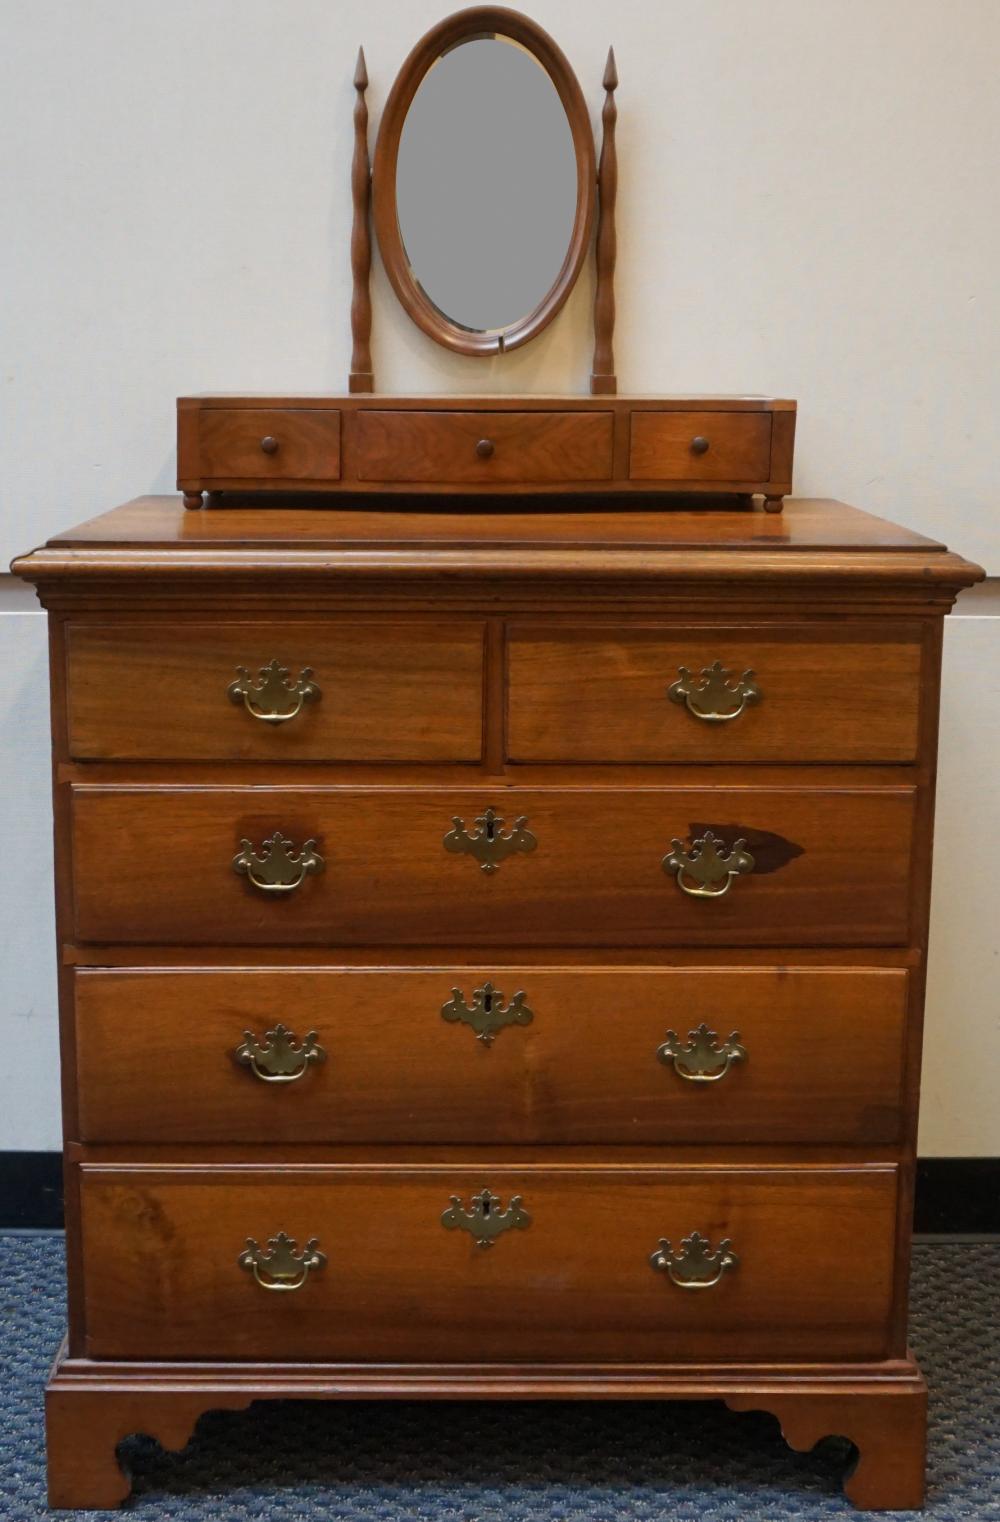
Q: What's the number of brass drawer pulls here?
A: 8